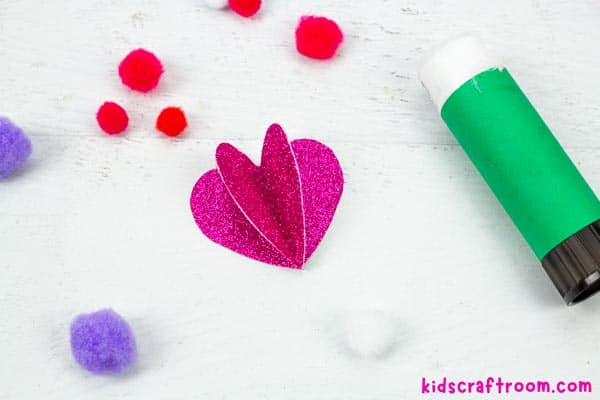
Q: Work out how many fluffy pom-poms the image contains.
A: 9